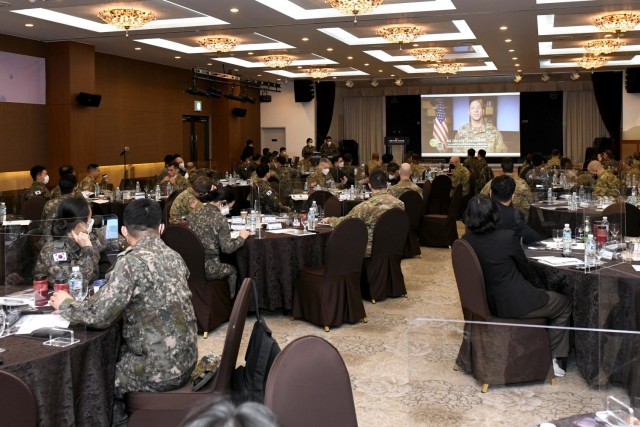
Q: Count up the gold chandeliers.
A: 11